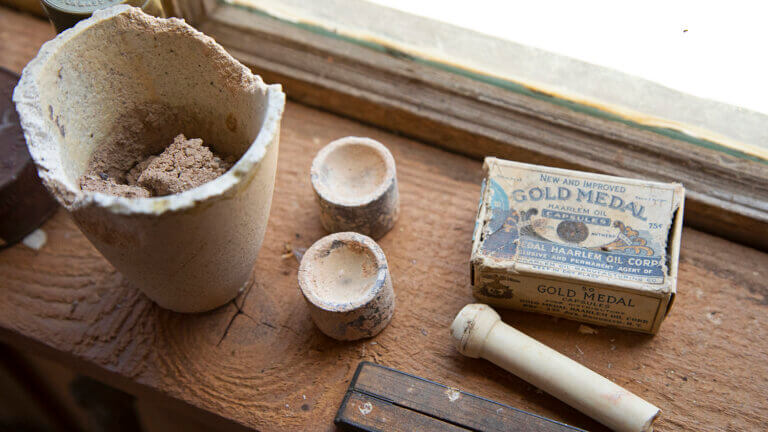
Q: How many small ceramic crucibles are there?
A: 2